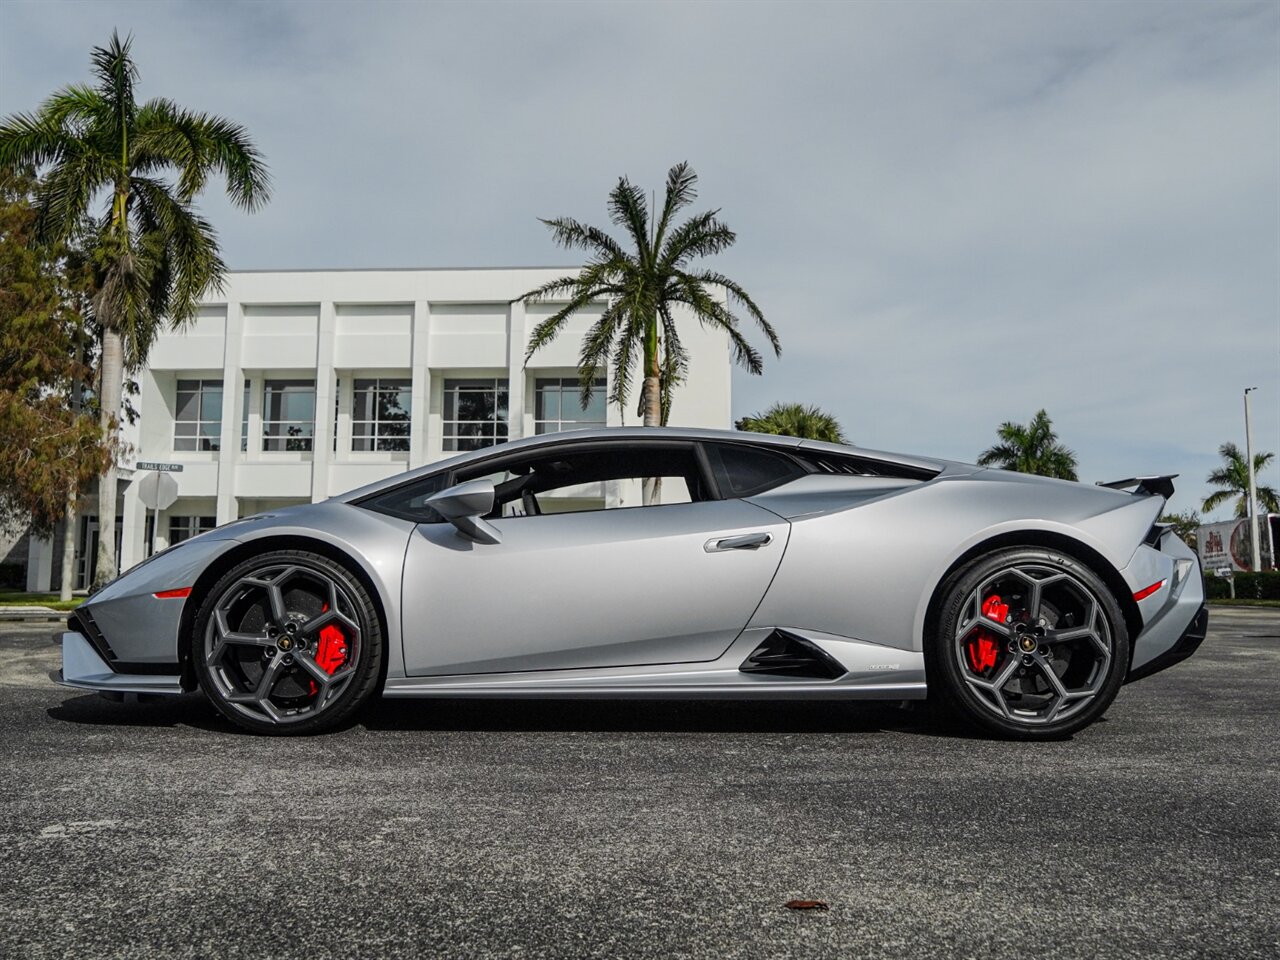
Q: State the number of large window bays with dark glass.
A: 5